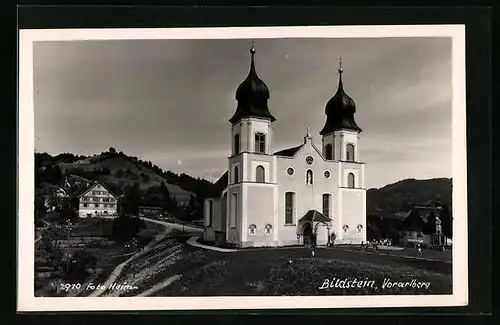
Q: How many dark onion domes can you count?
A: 2